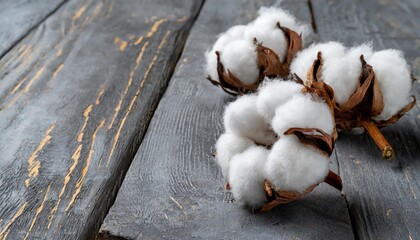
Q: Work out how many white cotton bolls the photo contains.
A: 3